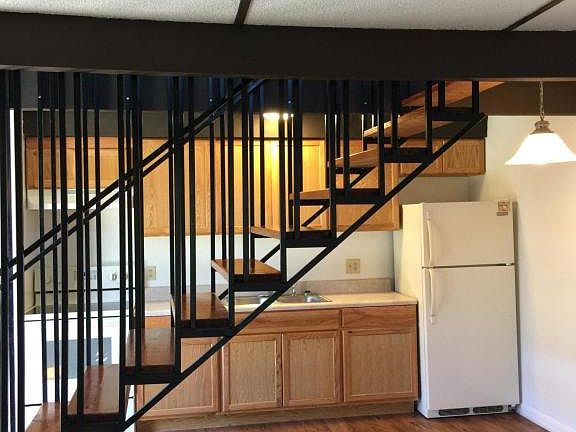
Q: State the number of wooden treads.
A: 10